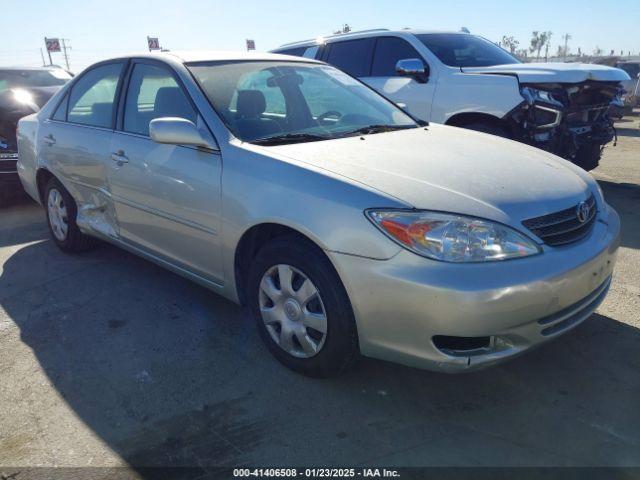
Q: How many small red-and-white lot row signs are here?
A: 3